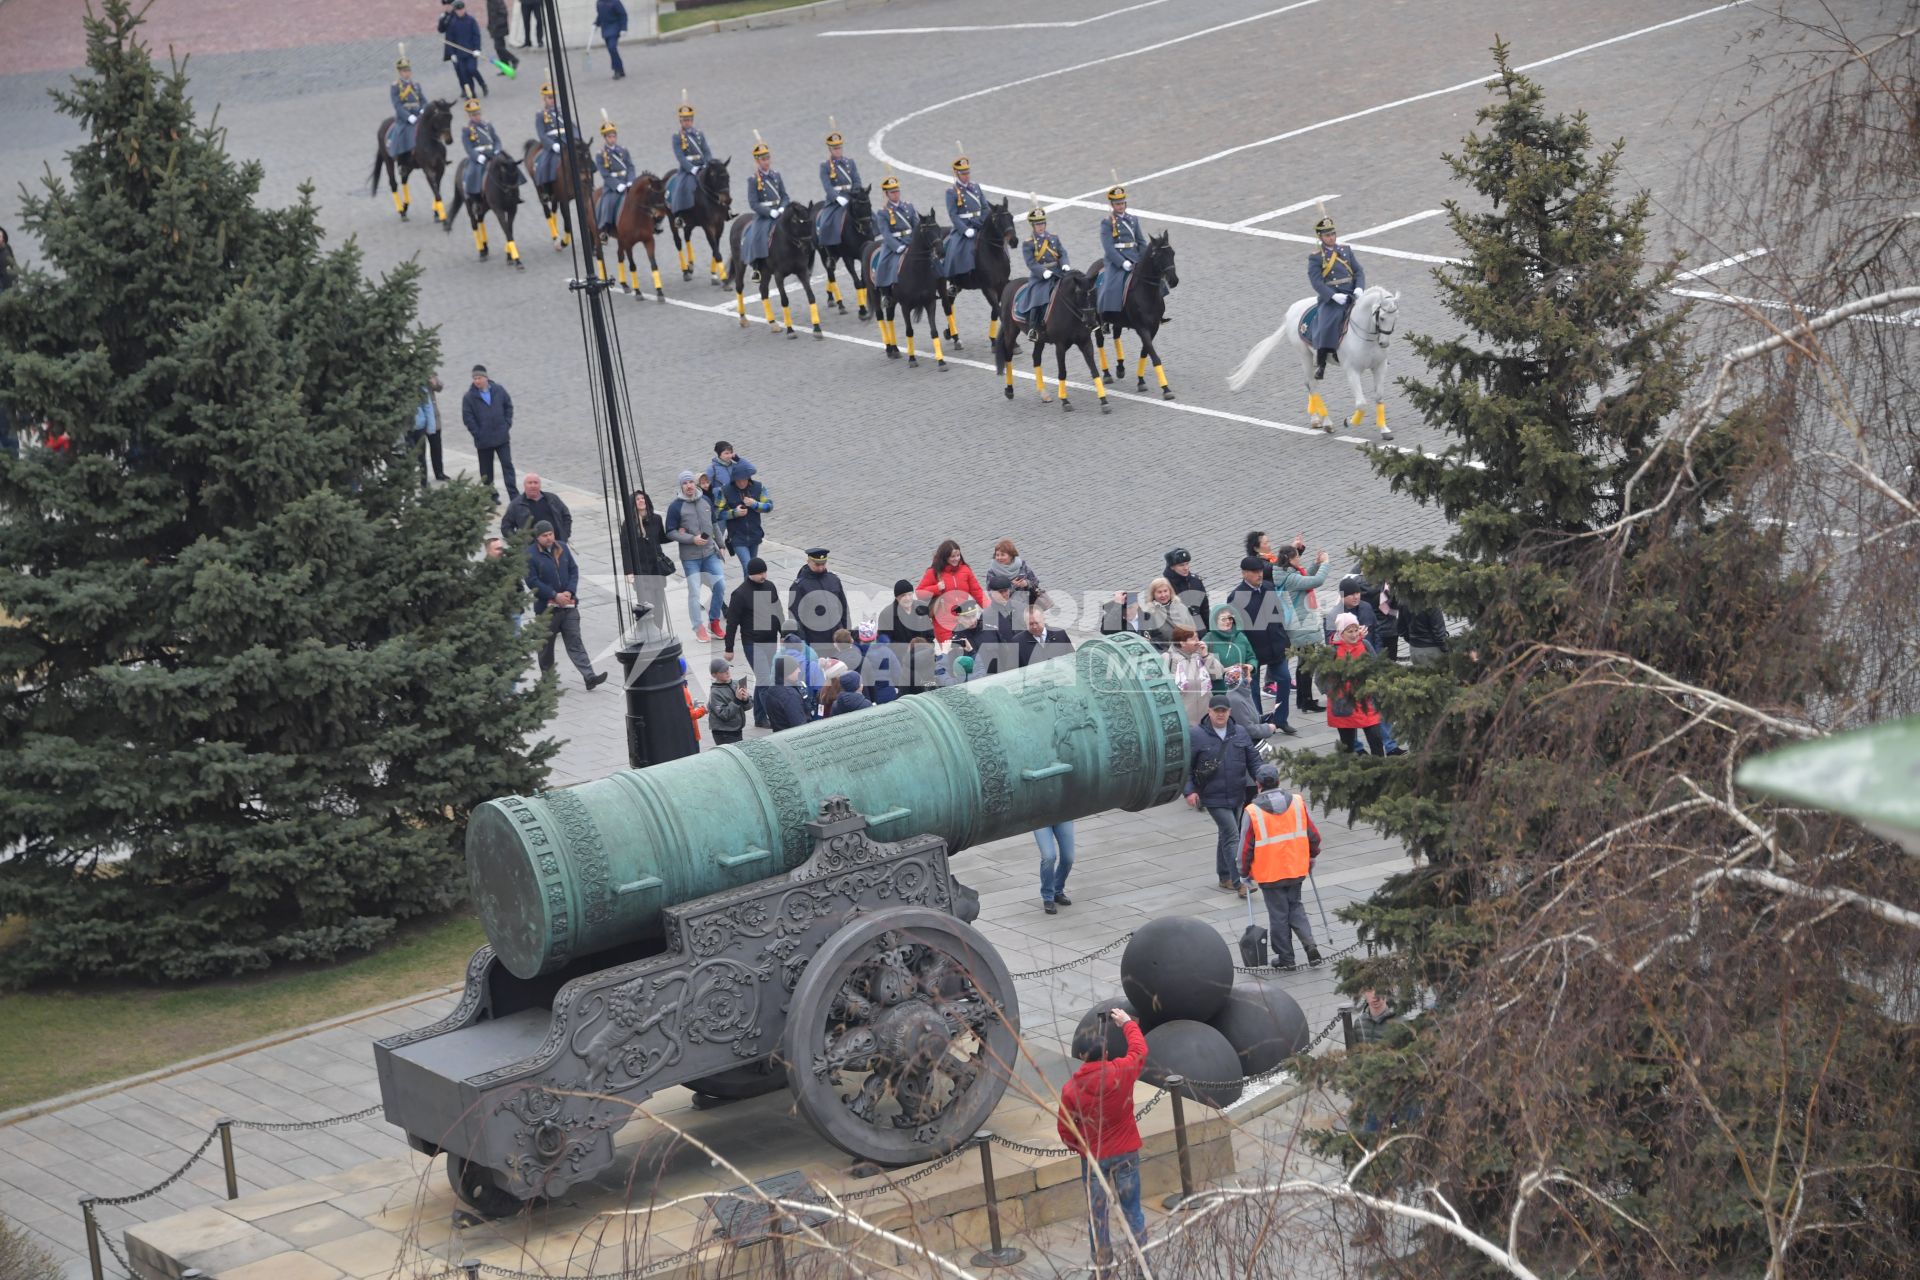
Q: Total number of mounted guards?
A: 12